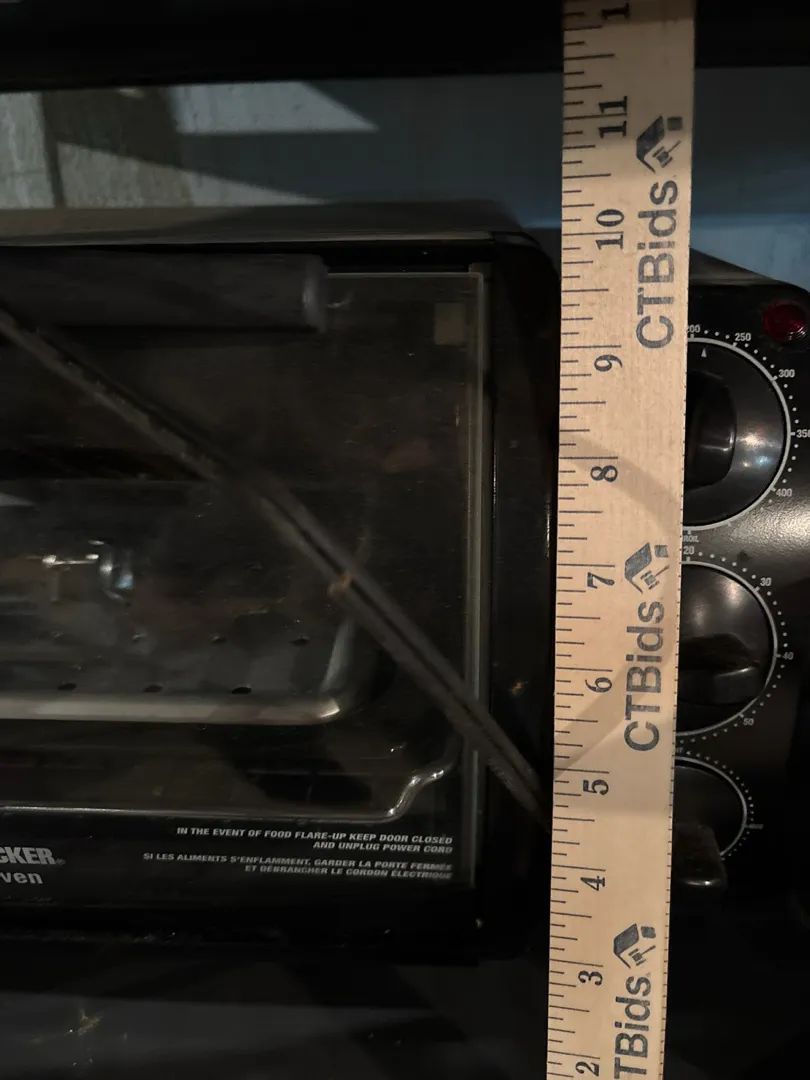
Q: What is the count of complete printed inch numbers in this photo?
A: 10